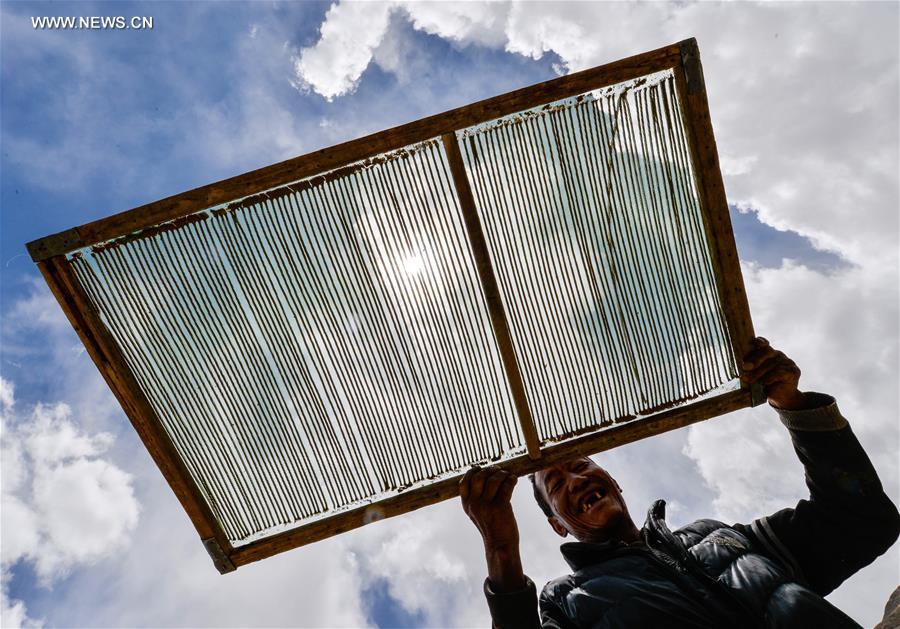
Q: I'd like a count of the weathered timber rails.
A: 5